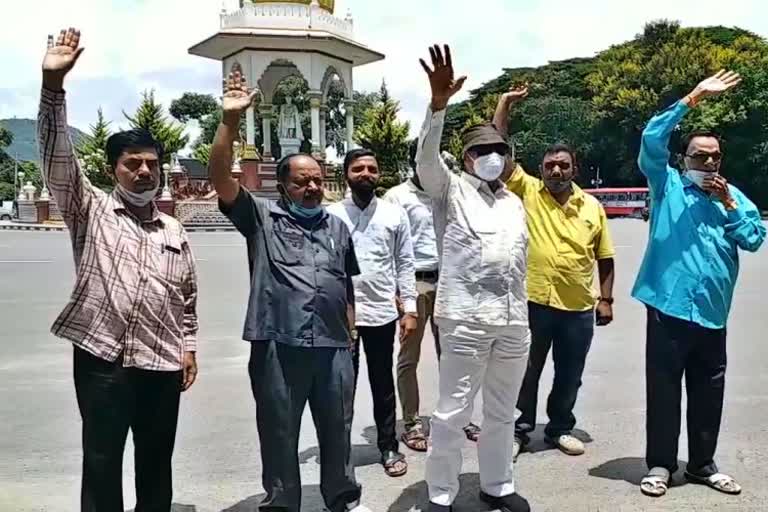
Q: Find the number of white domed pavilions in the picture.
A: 1